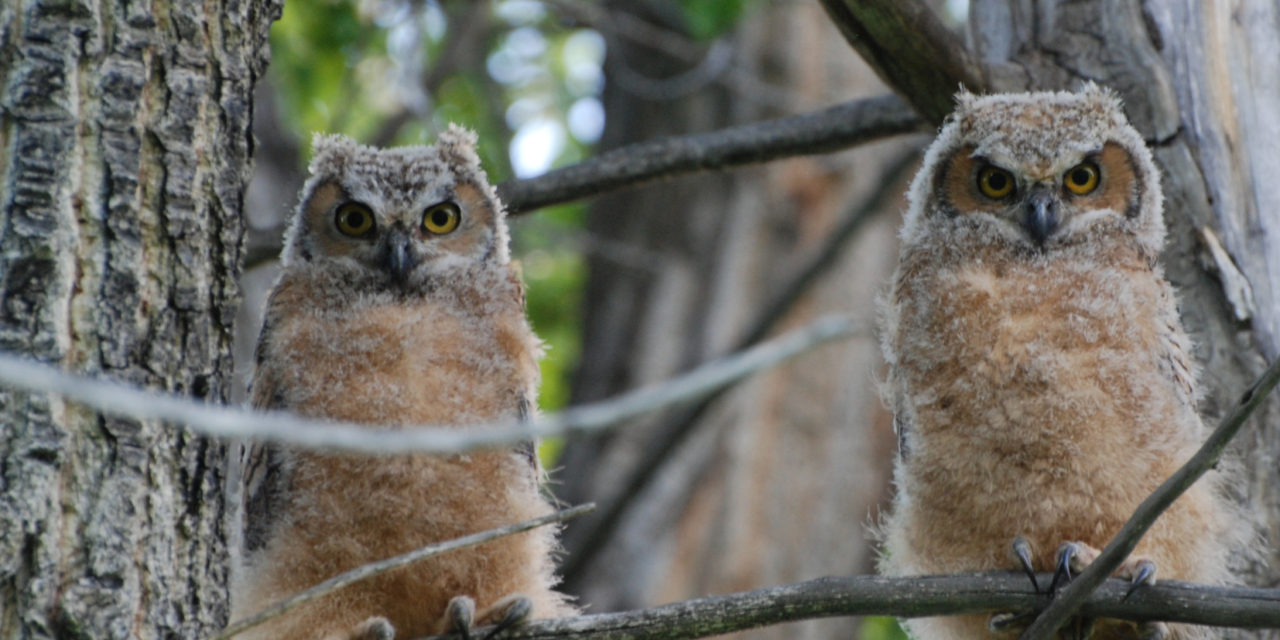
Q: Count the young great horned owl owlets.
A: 2